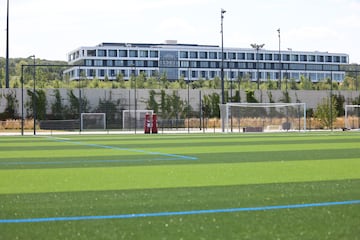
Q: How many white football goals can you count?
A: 4